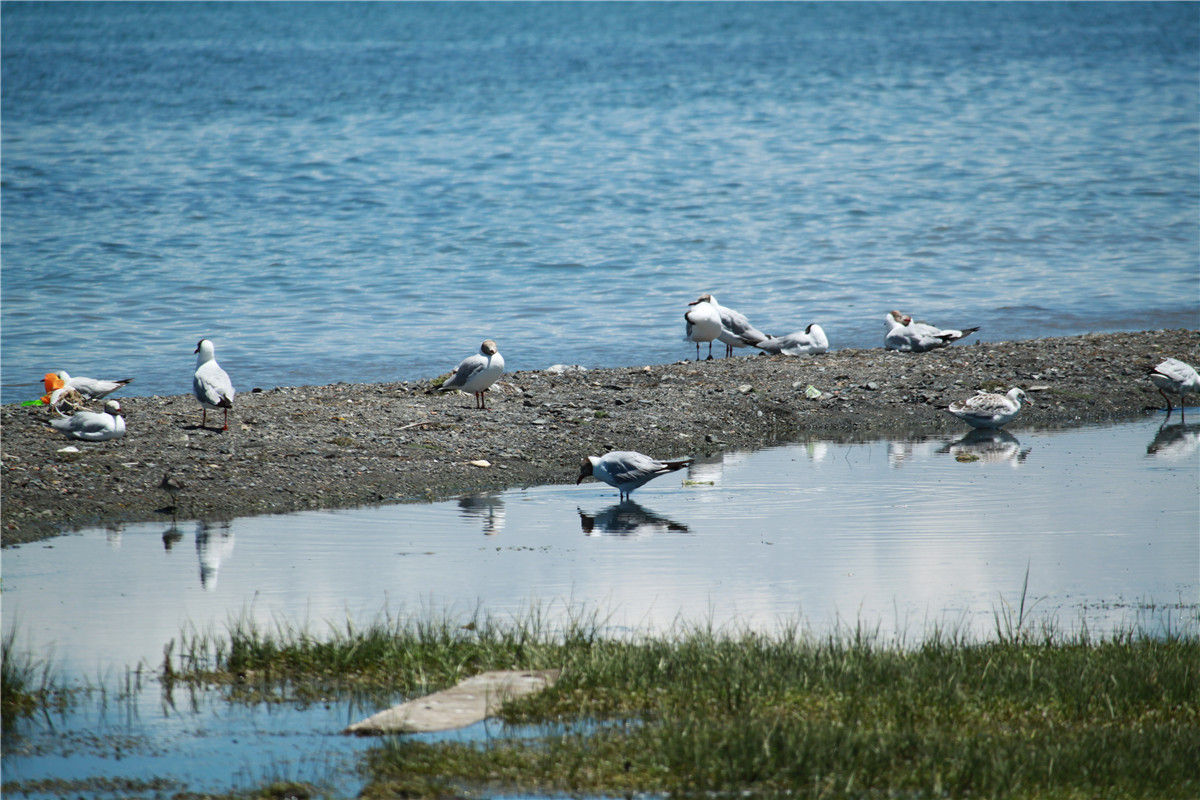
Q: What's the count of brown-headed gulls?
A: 12